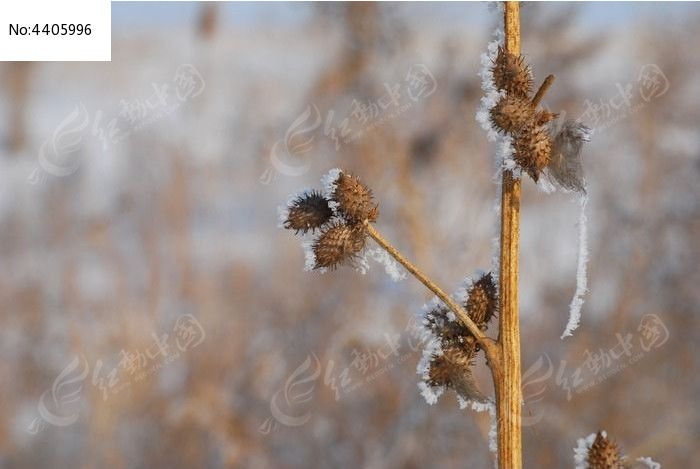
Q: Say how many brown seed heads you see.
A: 10